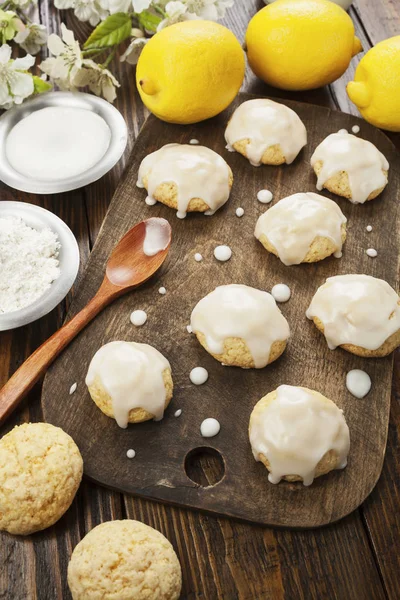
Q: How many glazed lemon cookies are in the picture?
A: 8